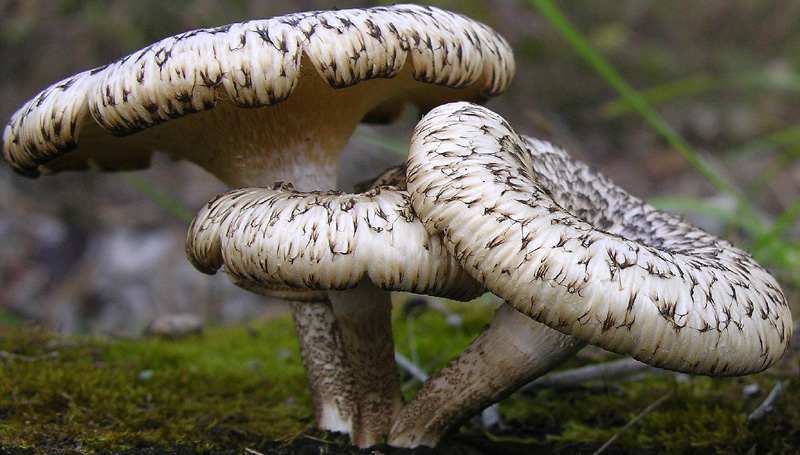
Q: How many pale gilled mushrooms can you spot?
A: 3